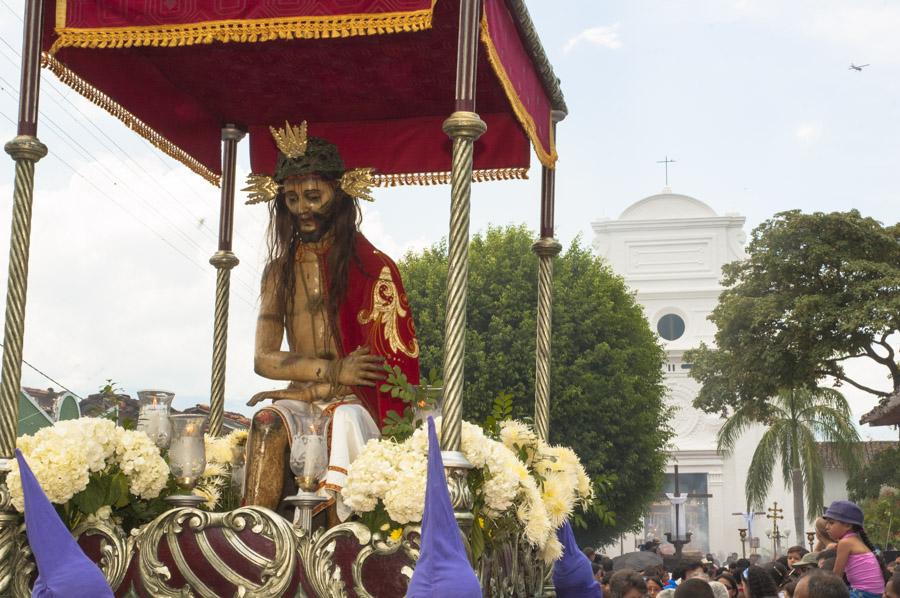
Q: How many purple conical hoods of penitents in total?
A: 3